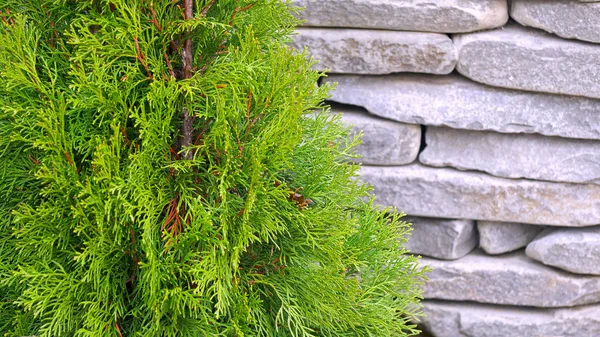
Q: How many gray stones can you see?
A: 13